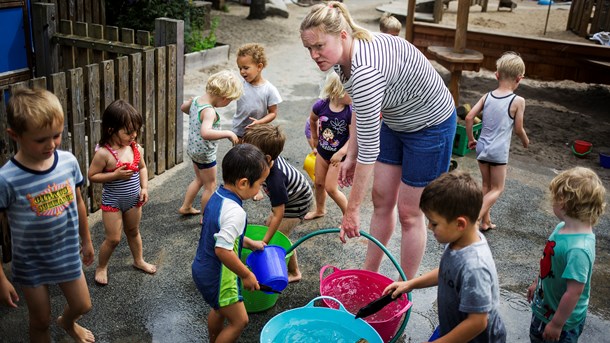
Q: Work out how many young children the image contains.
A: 11